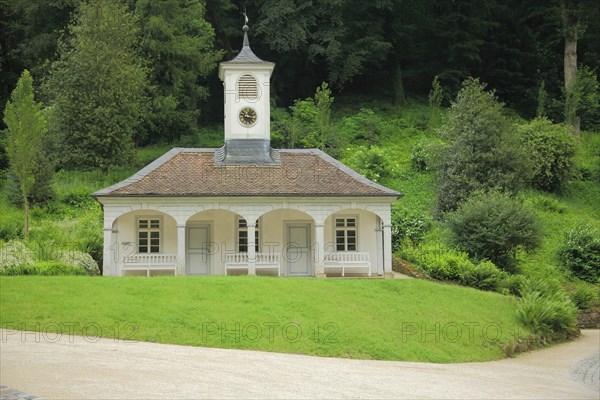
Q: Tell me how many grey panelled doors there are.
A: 2